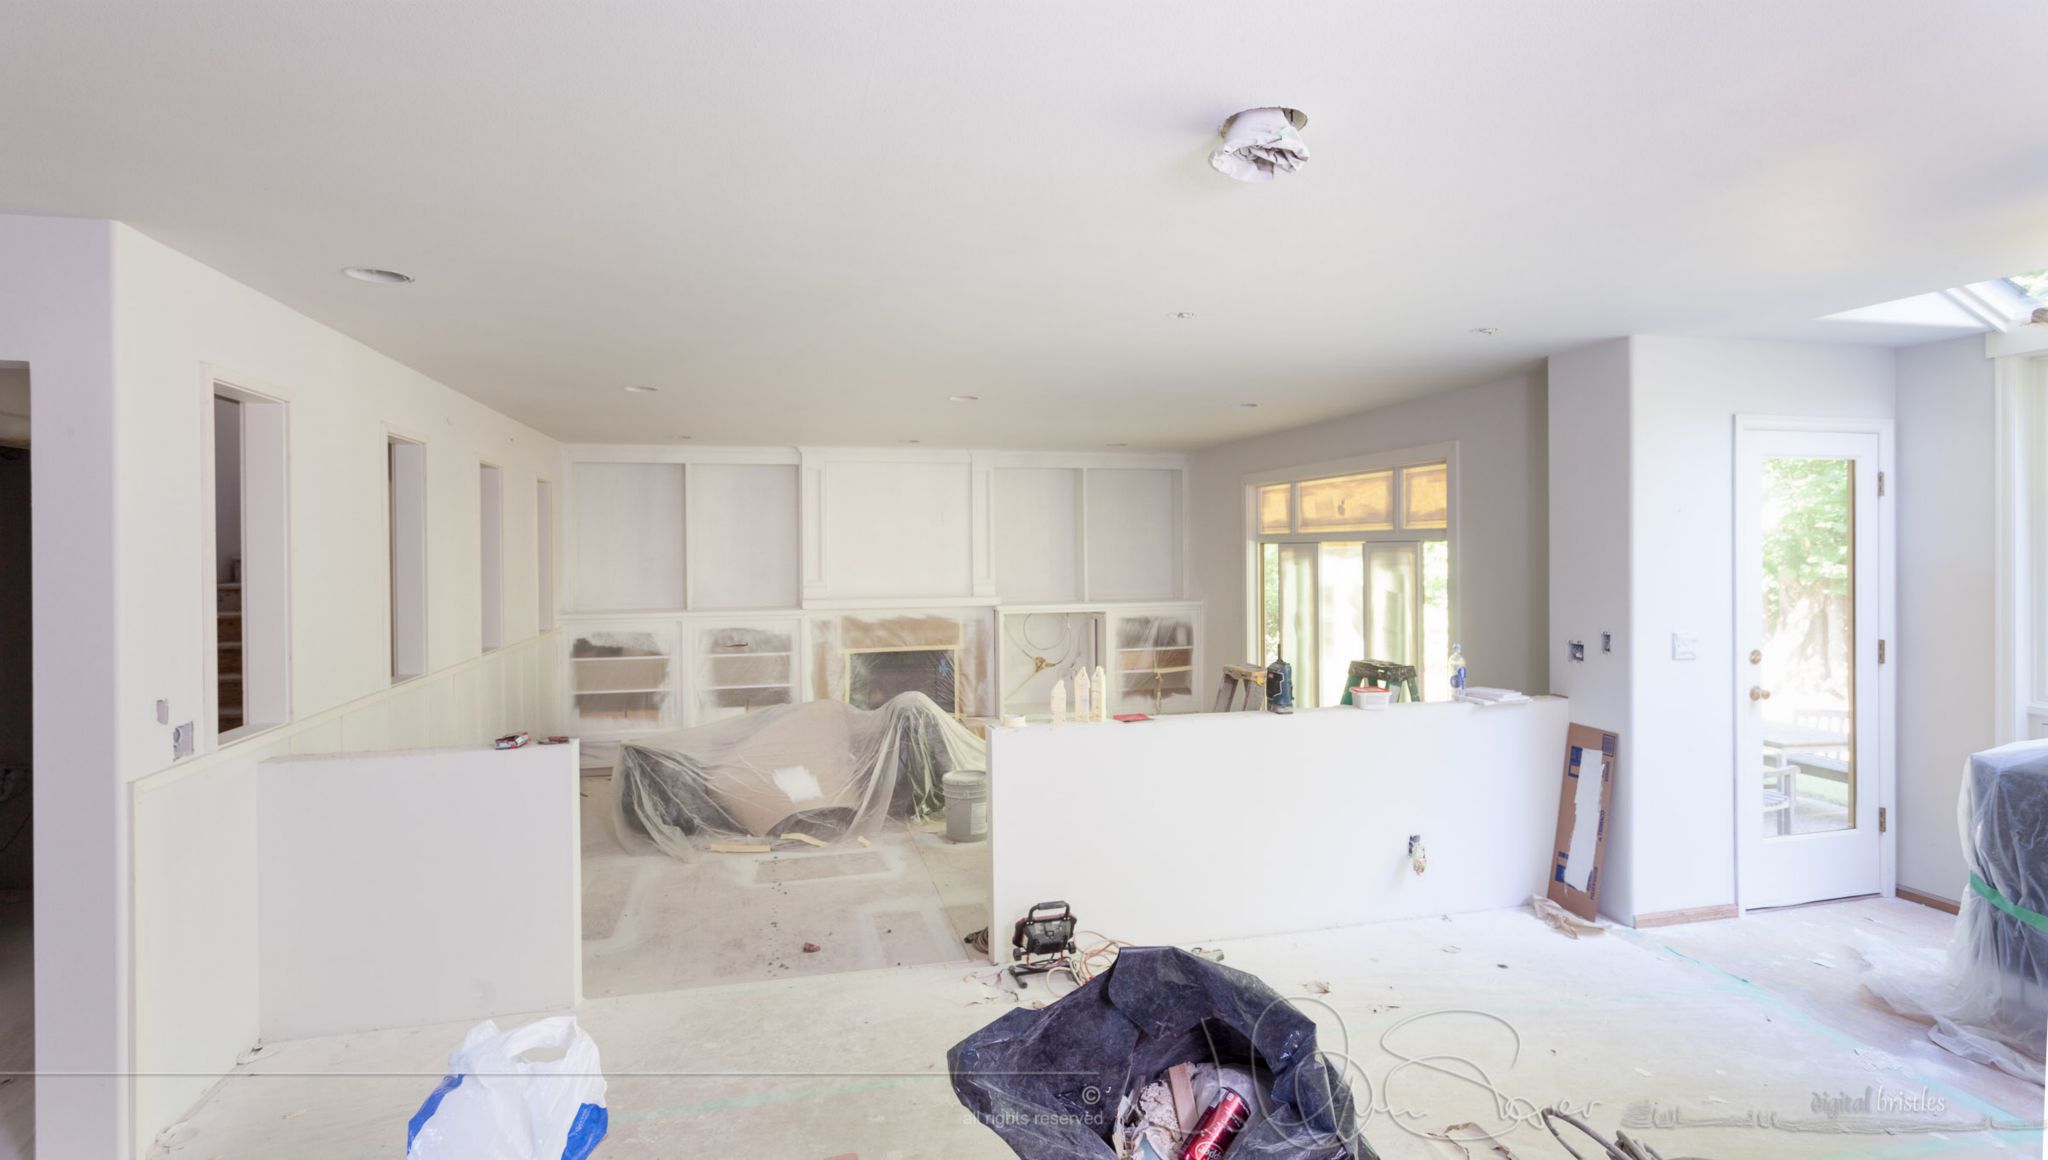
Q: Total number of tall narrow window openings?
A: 4